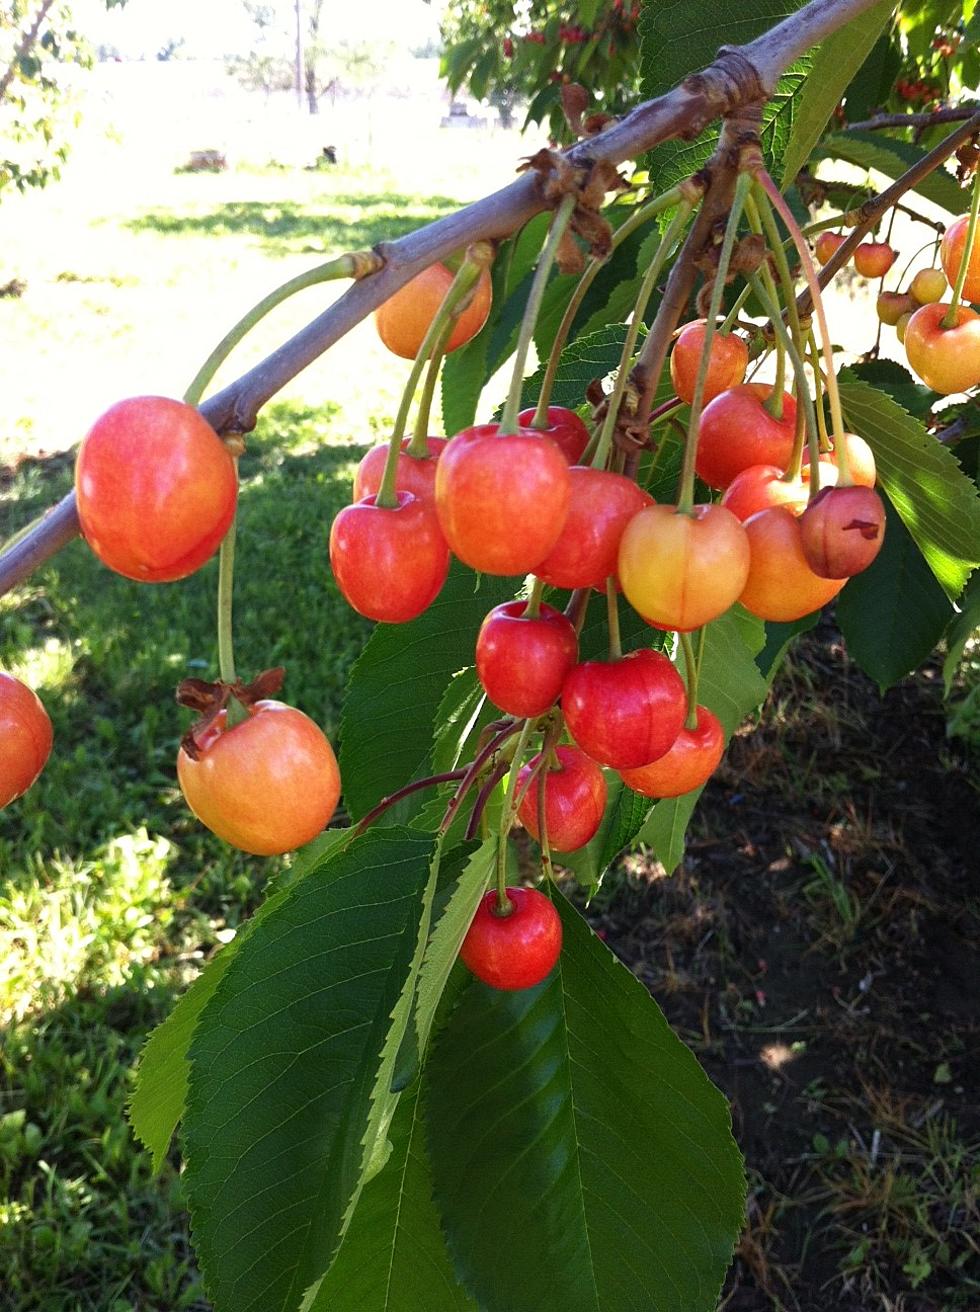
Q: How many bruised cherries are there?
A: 1